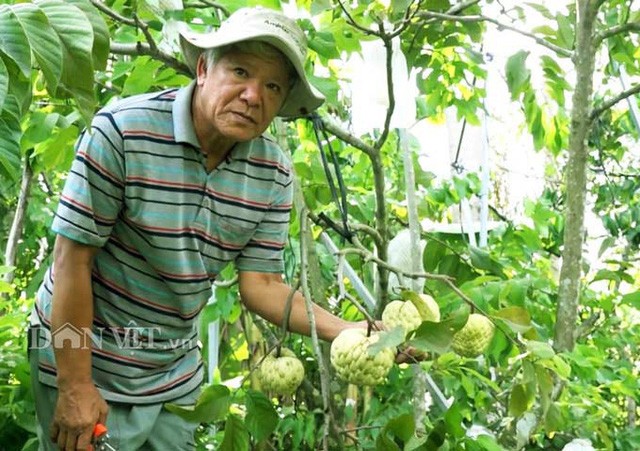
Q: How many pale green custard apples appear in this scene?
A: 4